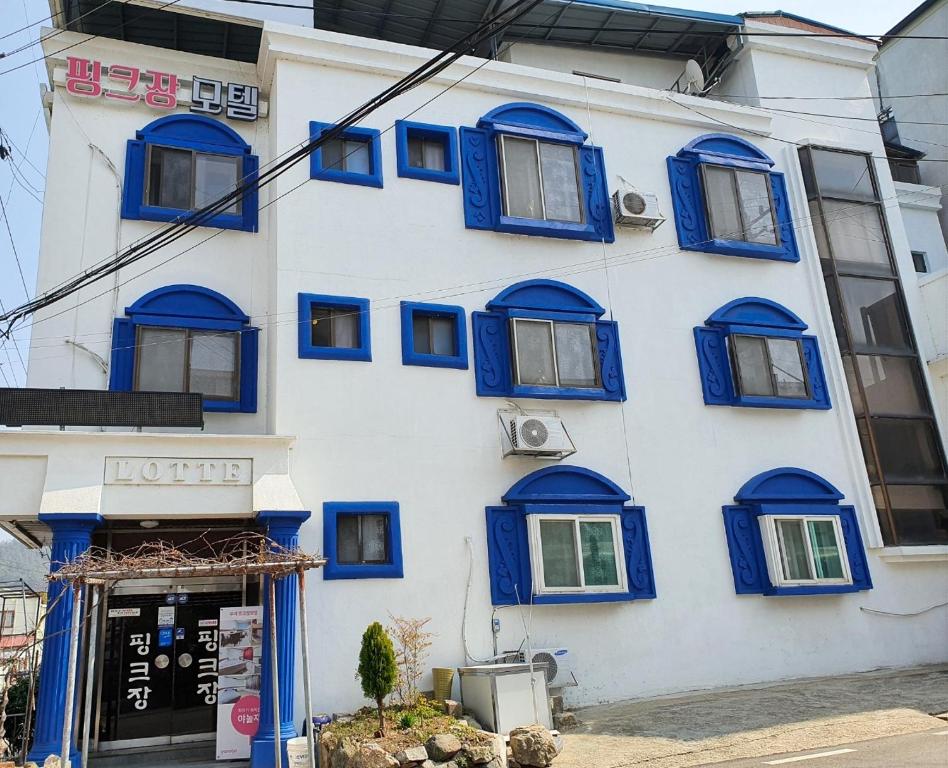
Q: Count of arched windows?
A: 8